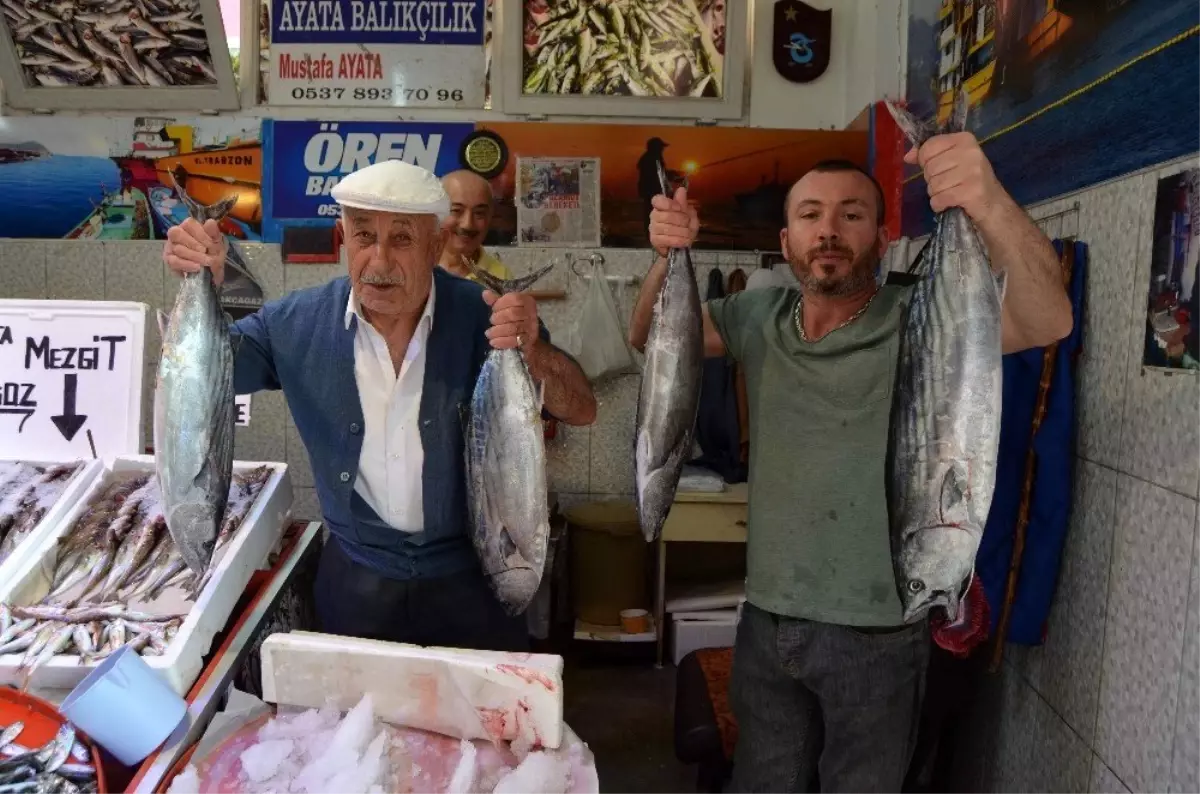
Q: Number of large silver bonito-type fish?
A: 4